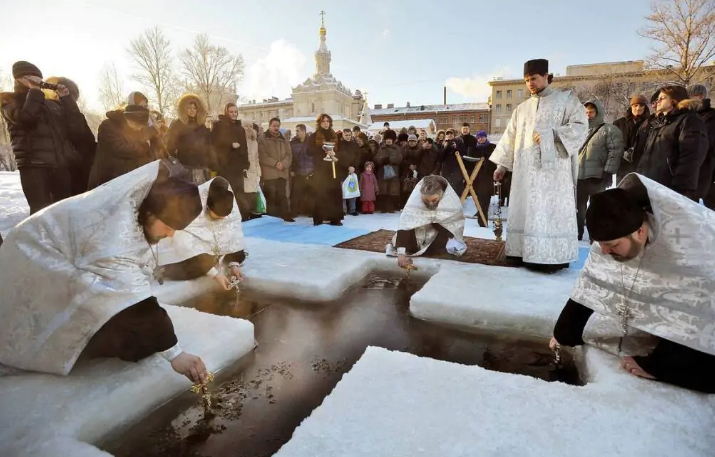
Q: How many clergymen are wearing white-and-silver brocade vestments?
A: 5